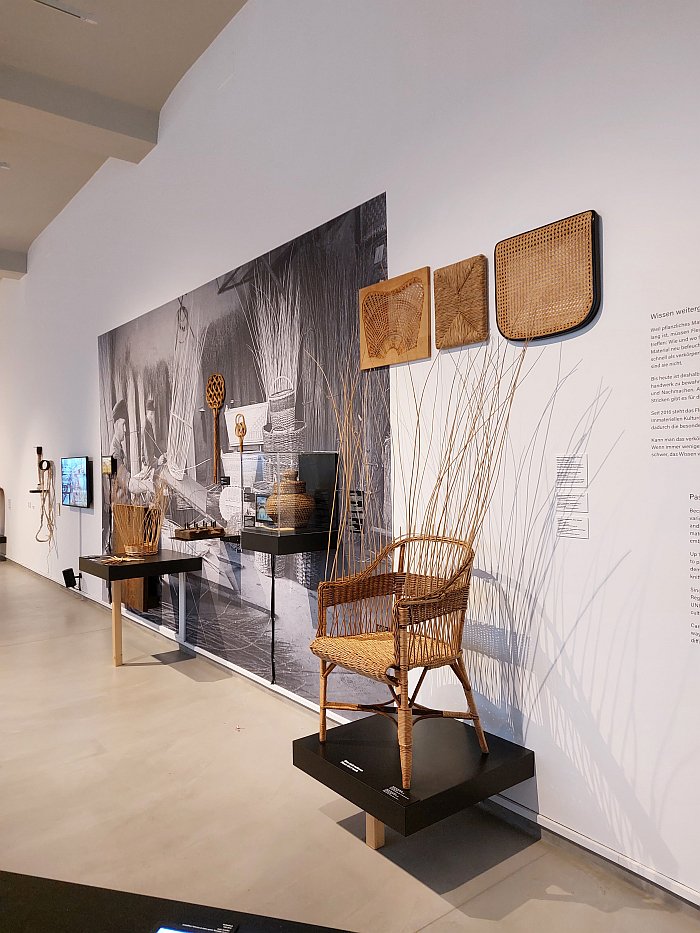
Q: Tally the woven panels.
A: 3